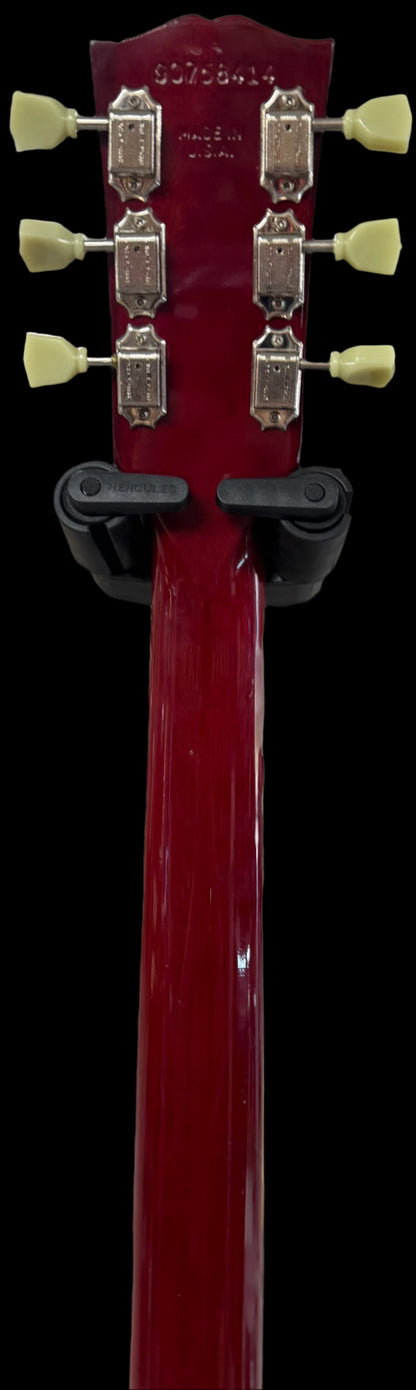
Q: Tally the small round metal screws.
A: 12